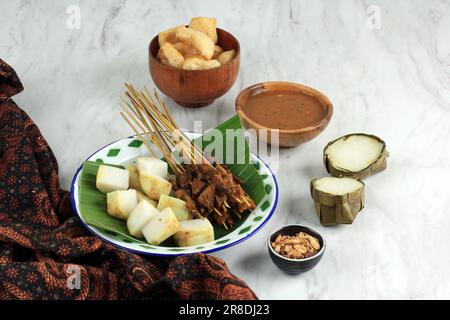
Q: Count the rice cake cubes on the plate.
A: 10